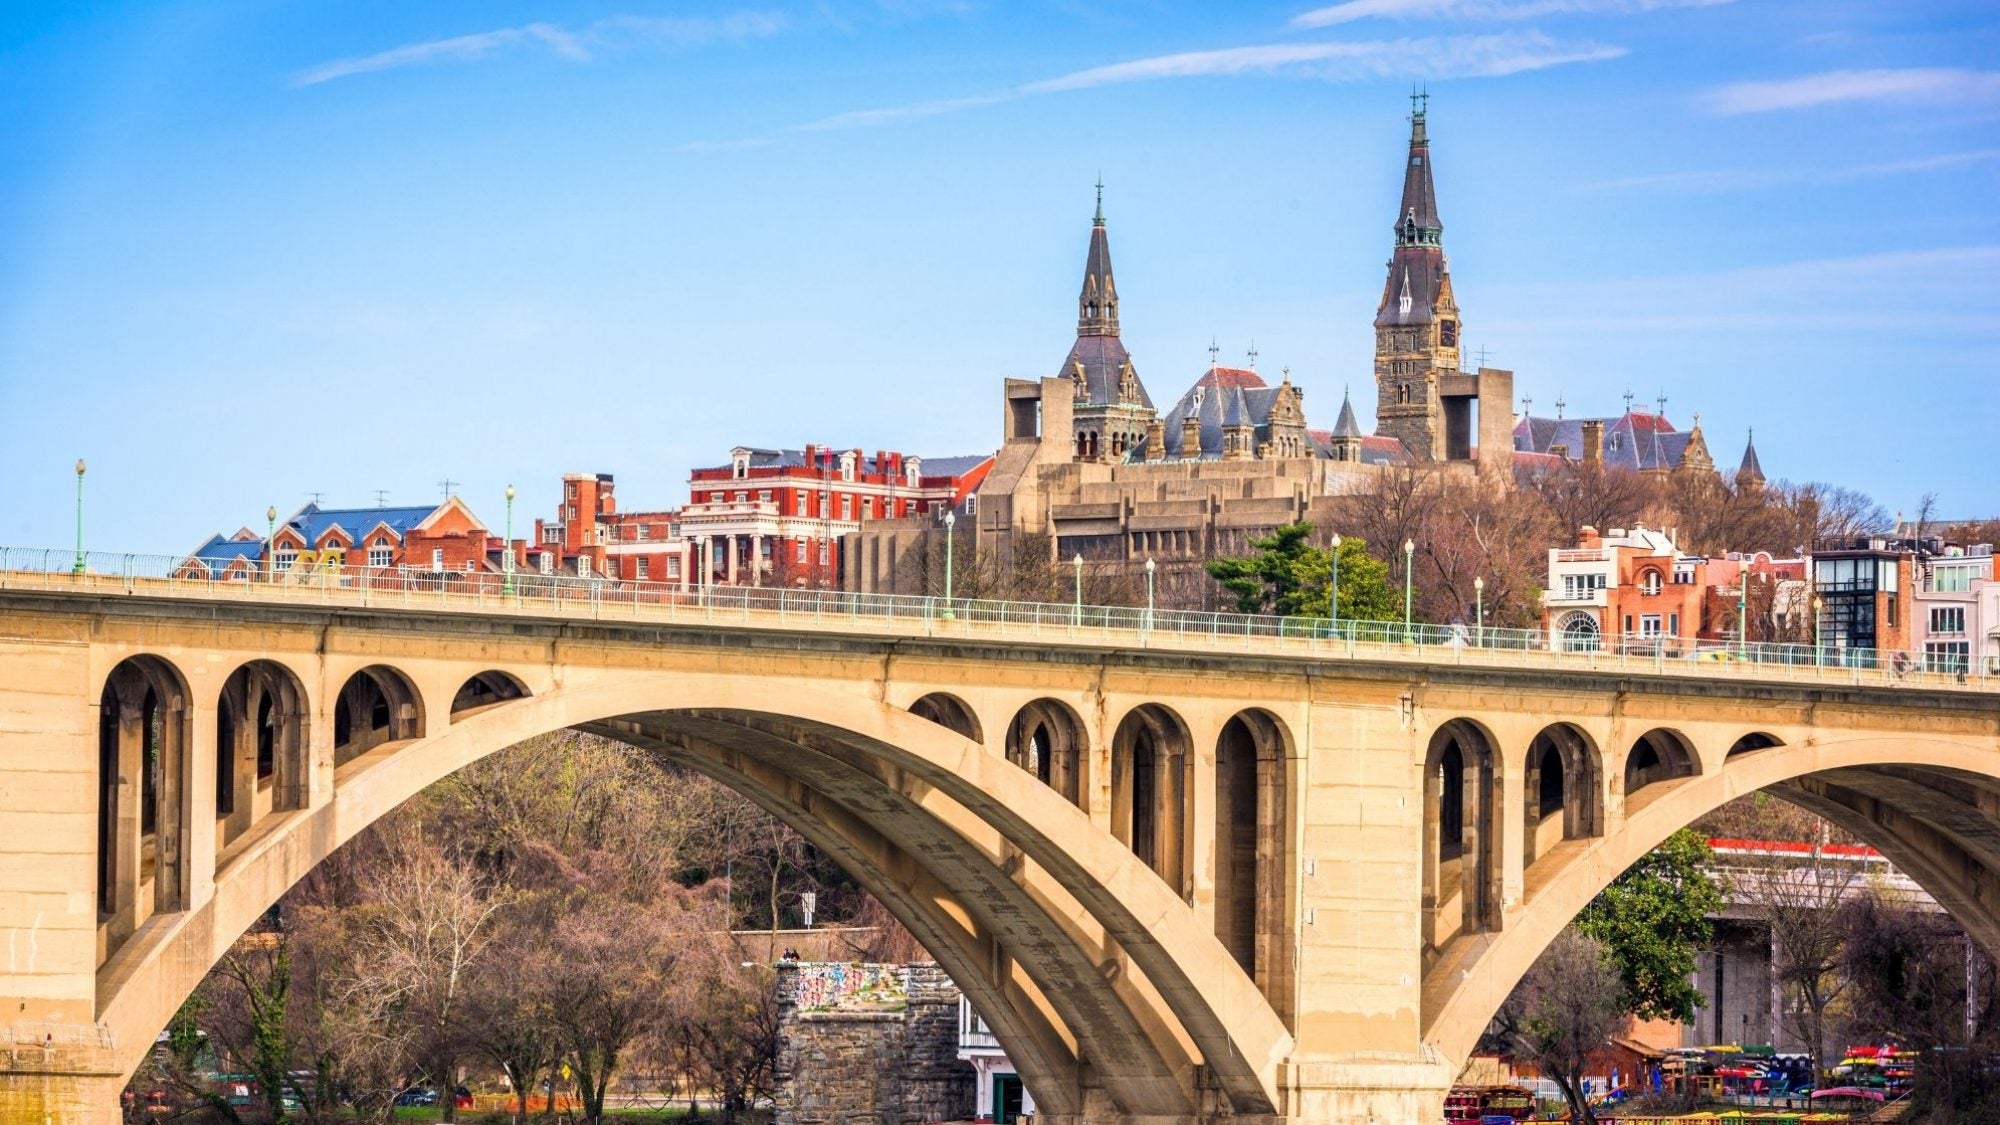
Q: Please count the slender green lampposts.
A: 12